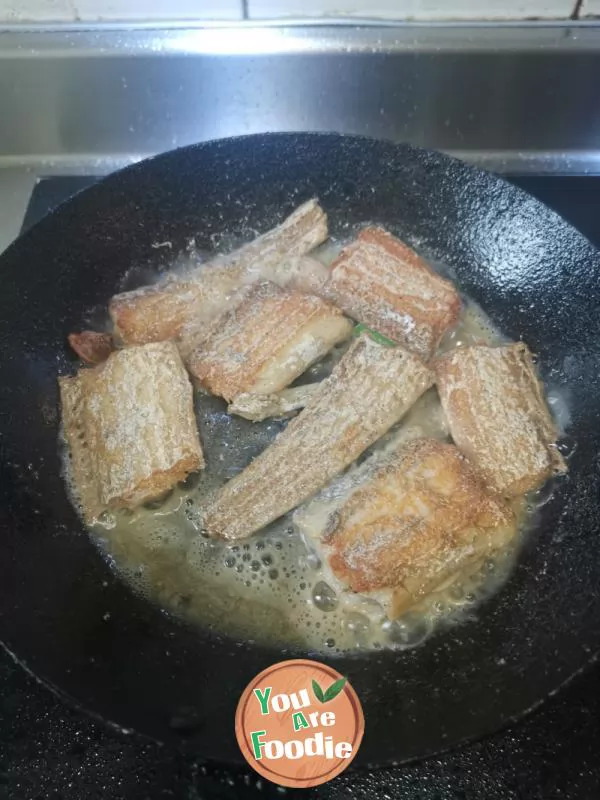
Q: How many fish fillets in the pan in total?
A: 7